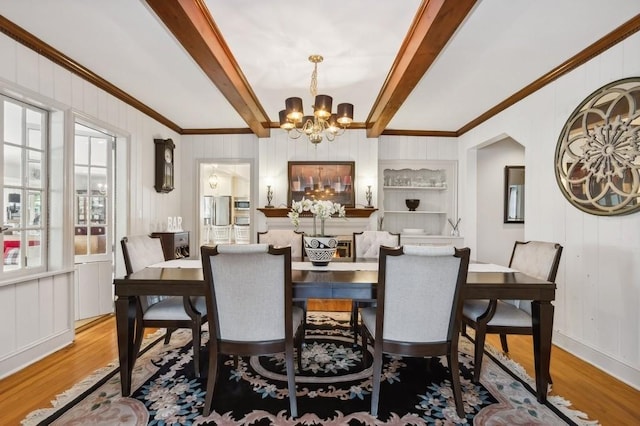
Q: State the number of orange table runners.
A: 0